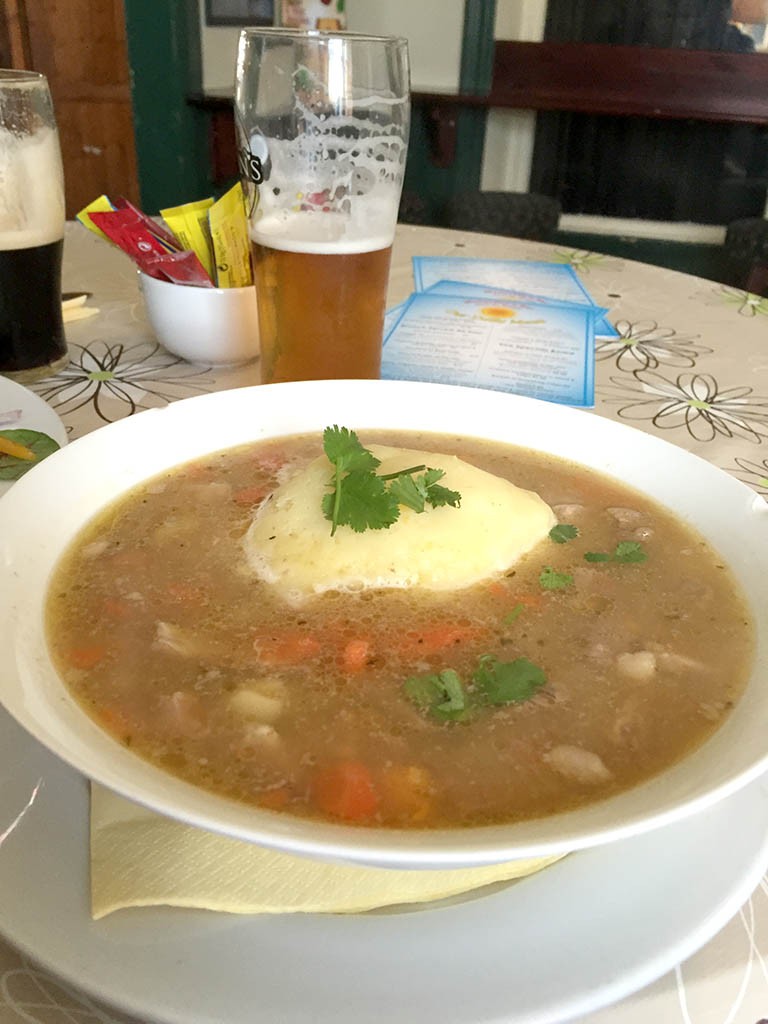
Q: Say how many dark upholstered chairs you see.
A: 2